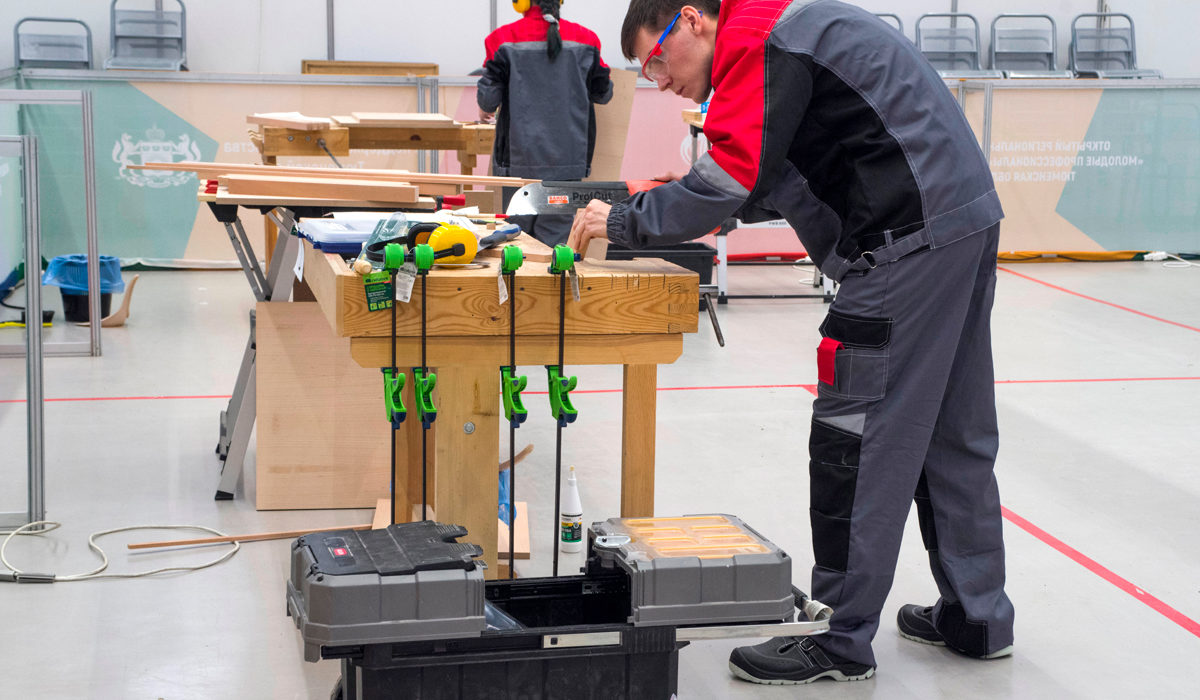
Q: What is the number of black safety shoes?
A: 2